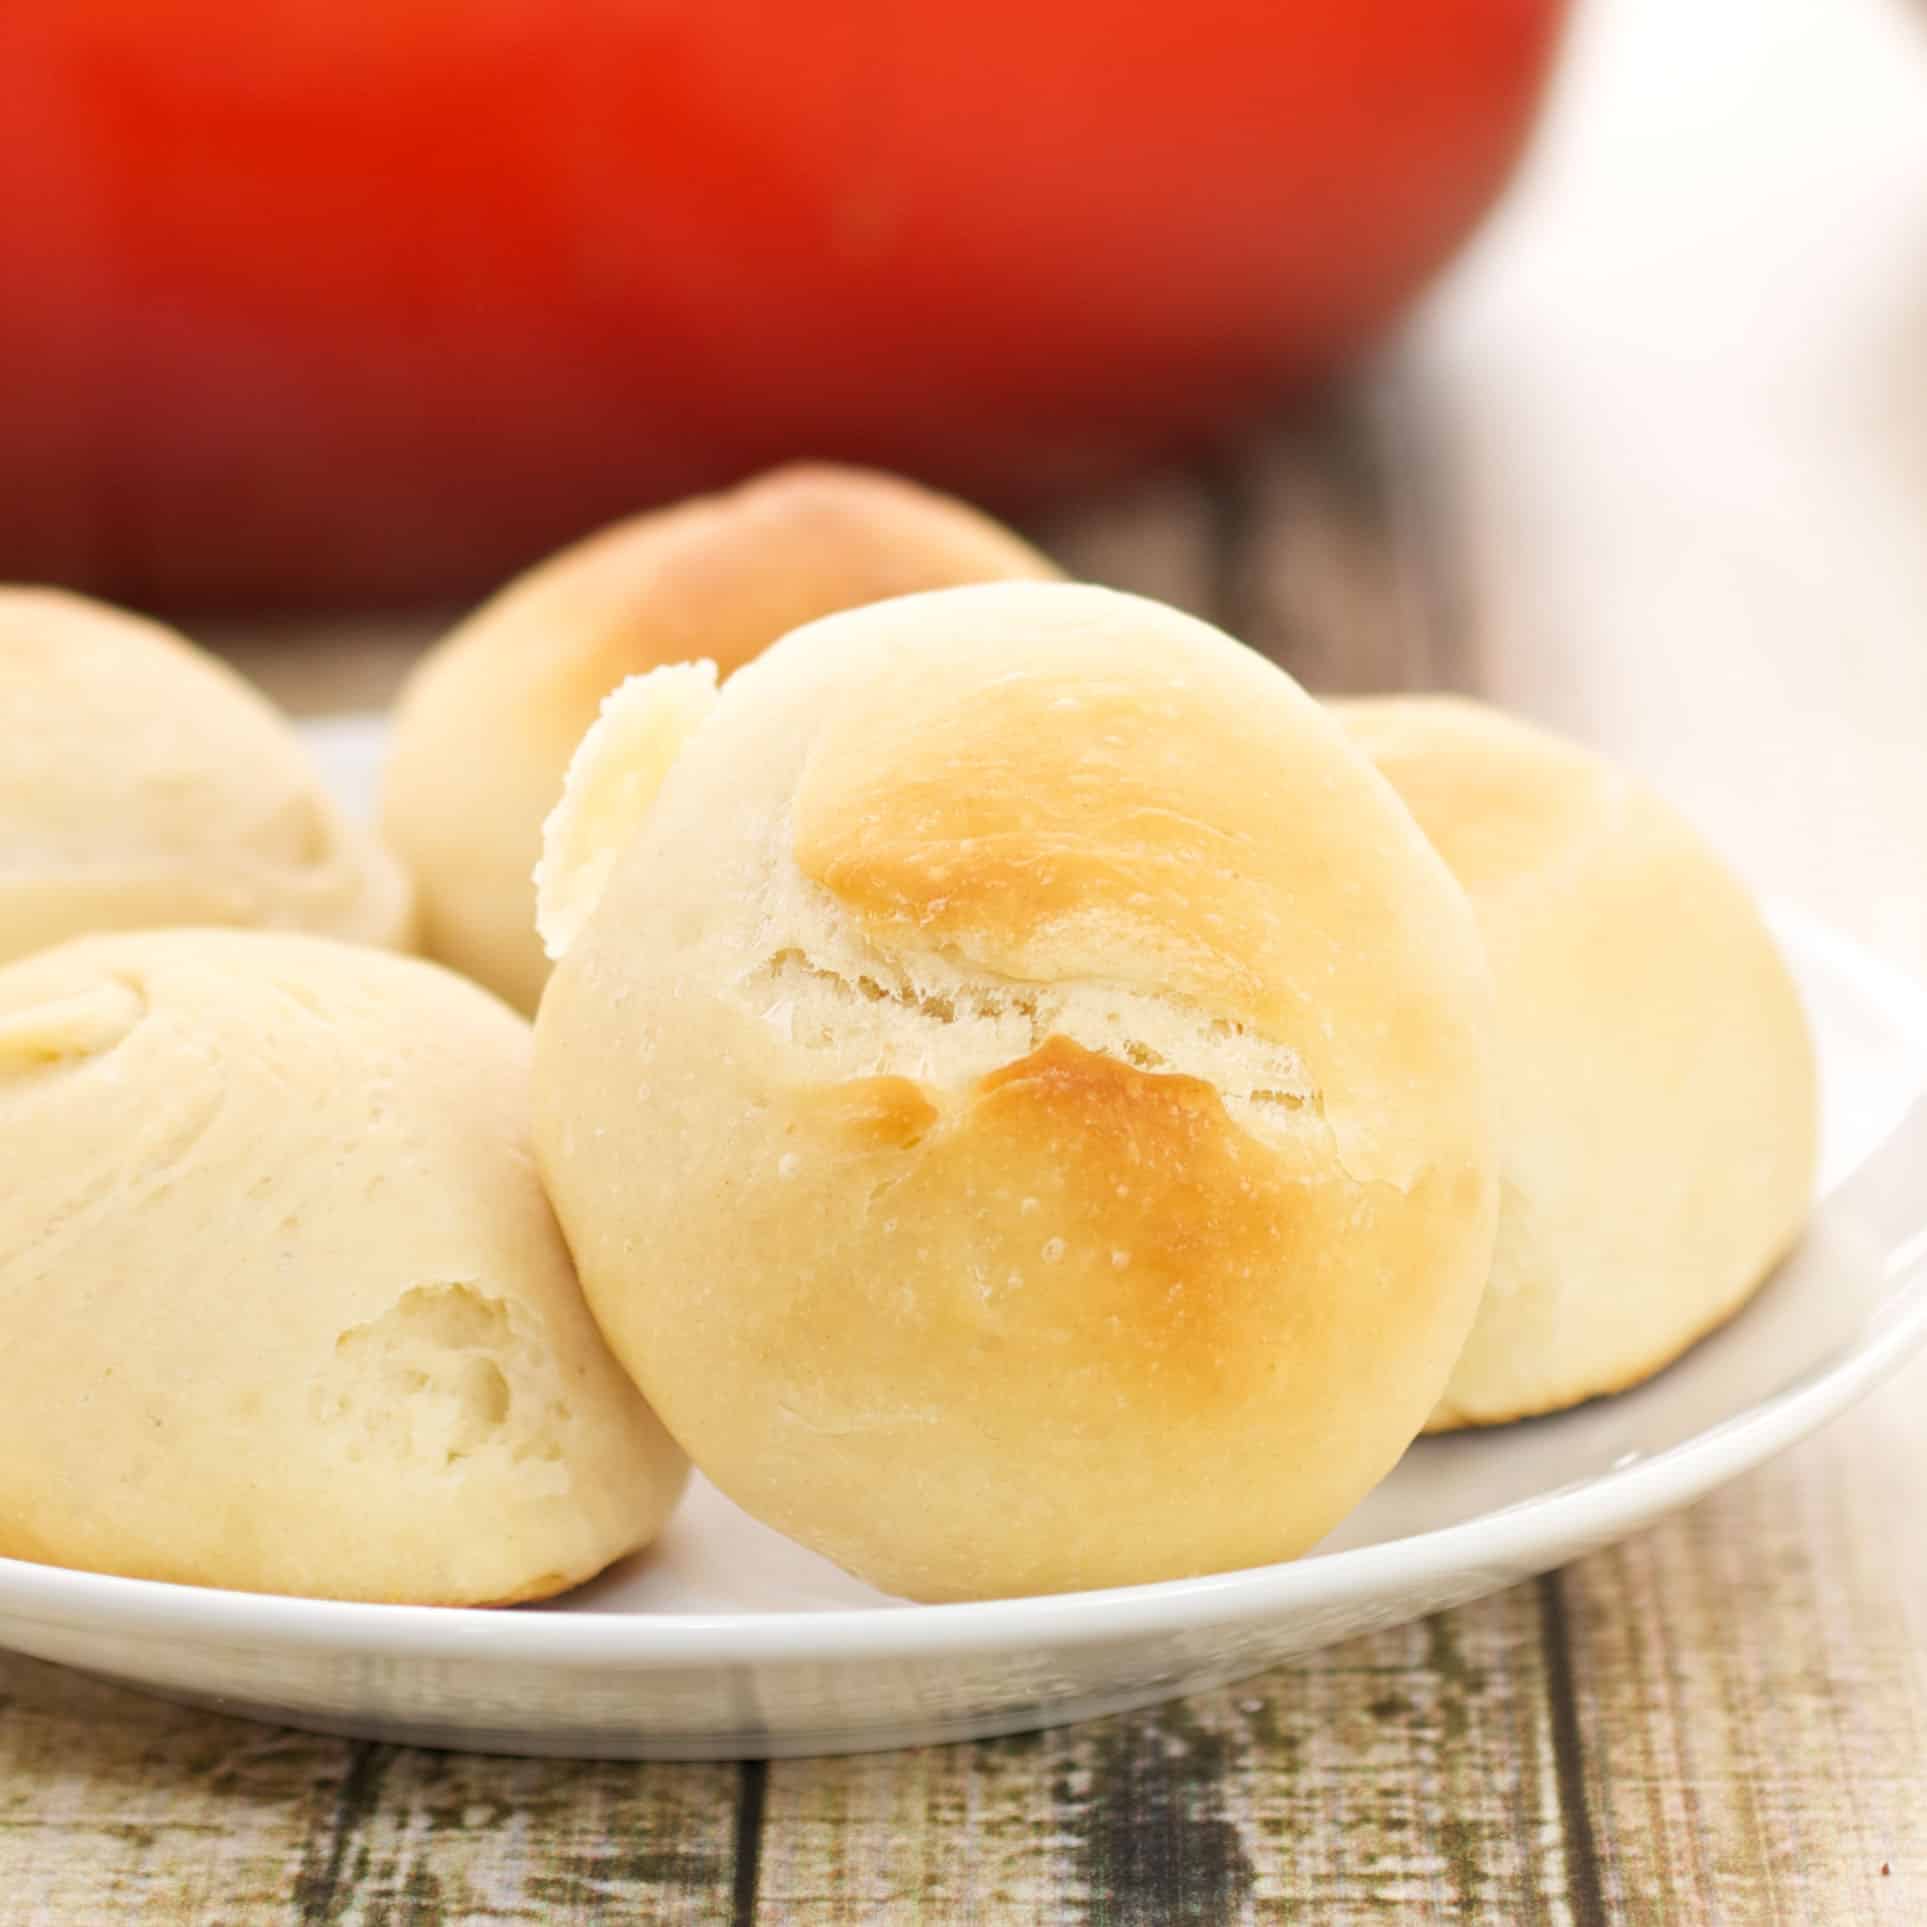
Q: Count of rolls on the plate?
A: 5